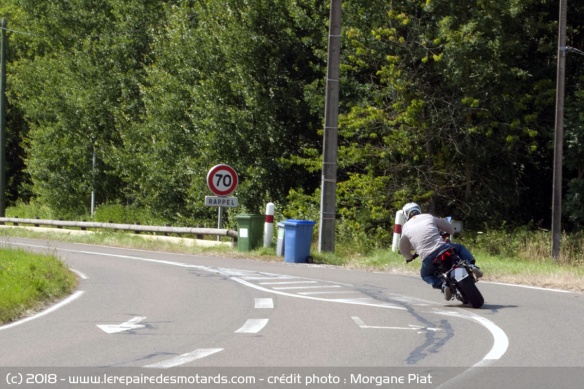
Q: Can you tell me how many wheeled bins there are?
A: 3